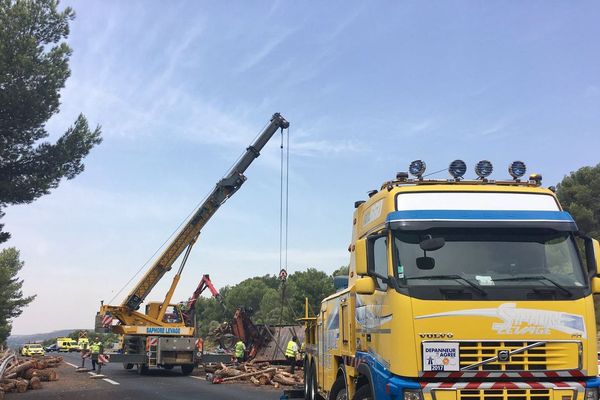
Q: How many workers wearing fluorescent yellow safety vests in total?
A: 3